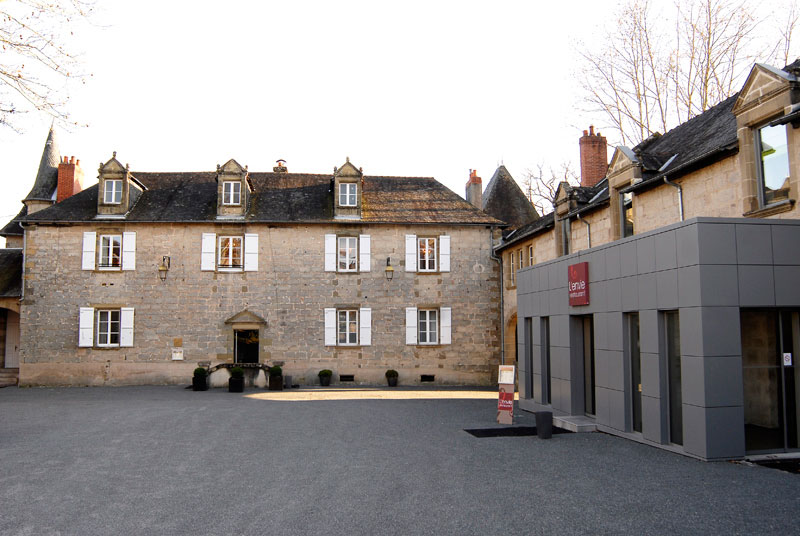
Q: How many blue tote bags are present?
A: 0